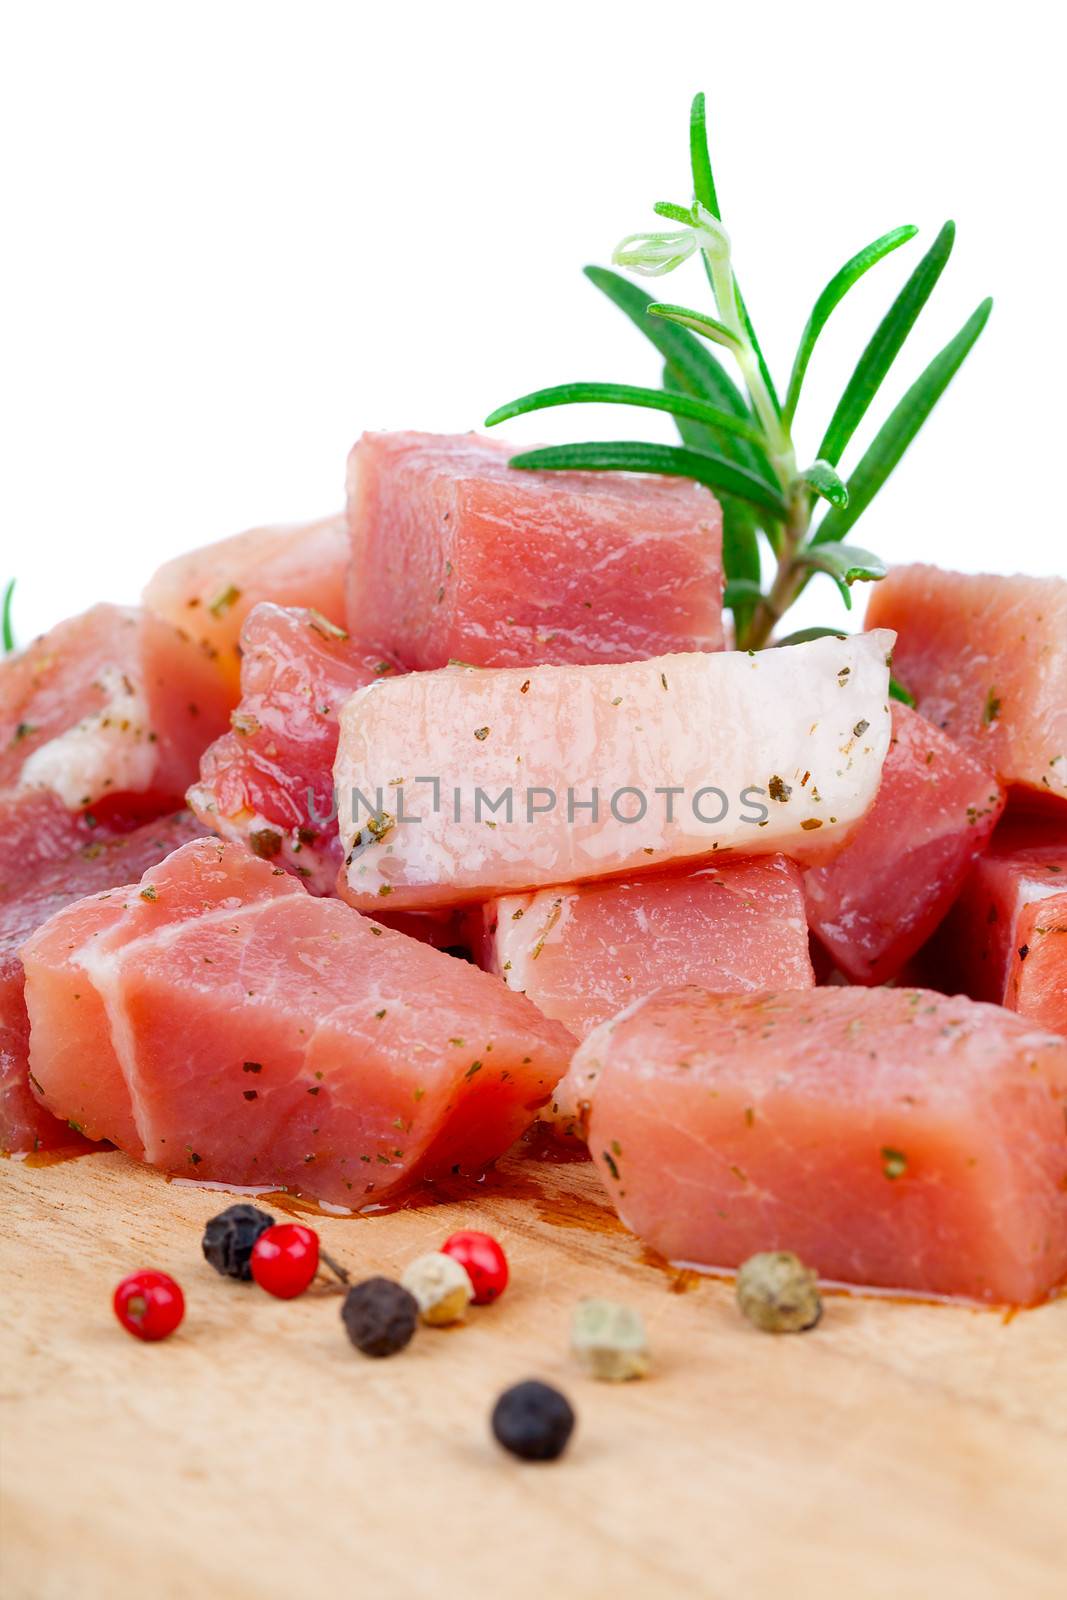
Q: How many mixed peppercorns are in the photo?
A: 9